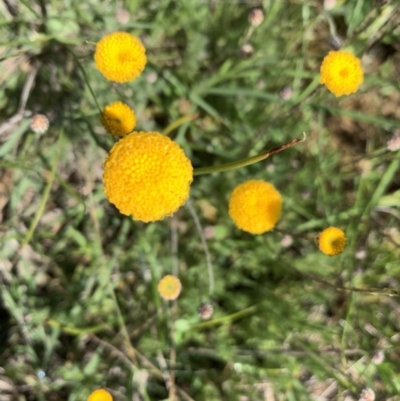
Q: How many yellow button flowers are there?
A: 8